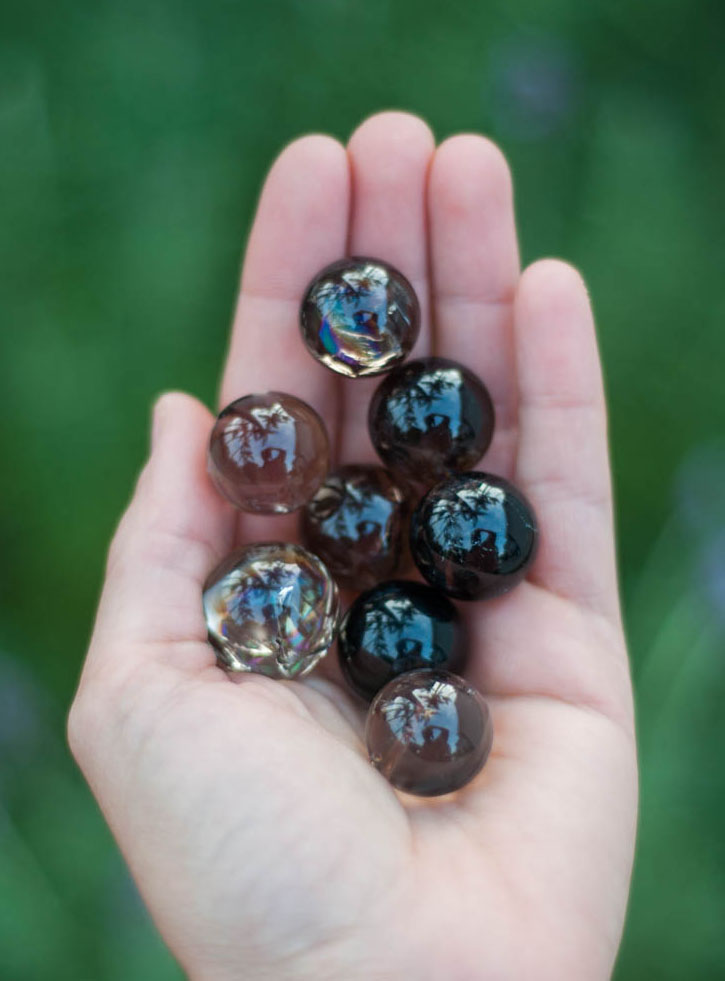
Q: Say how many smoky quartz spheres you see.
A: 8